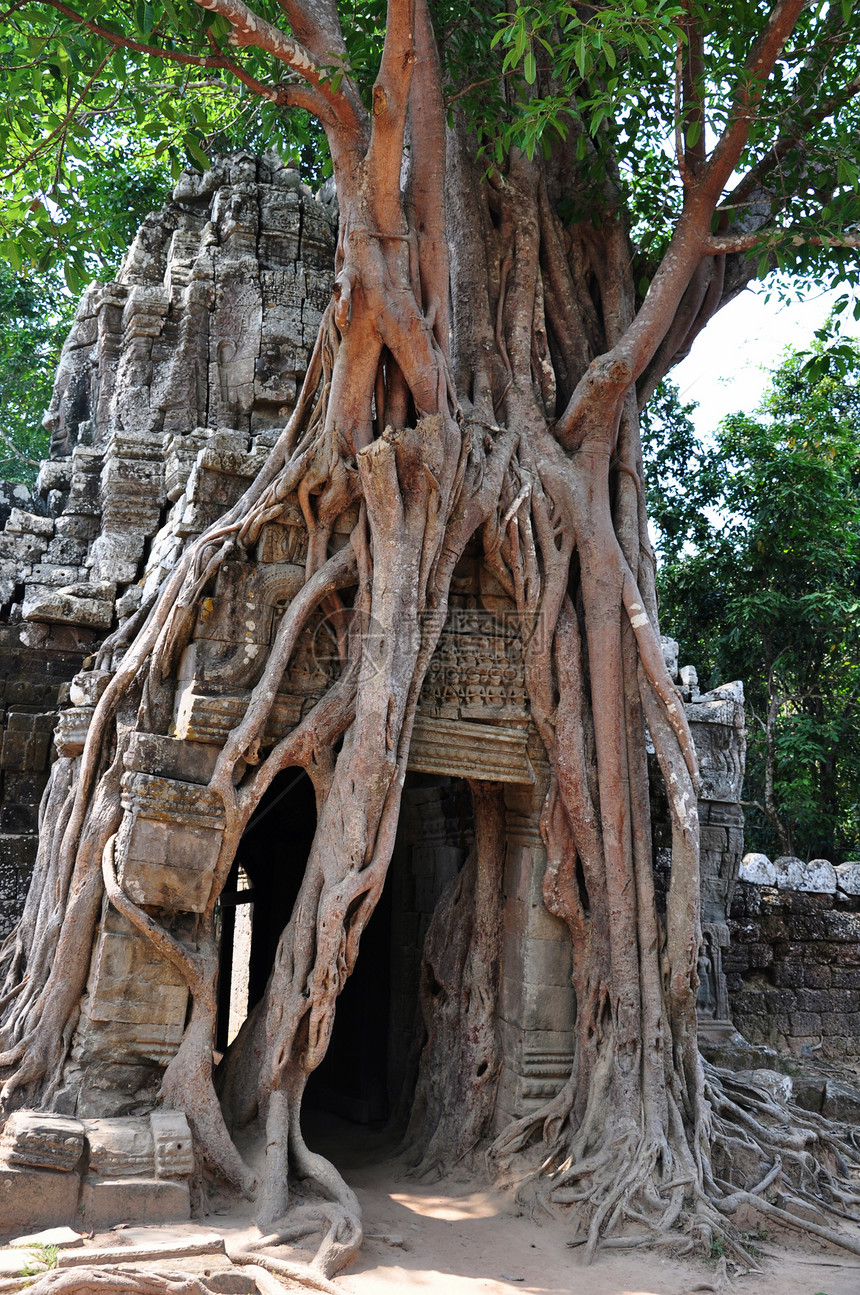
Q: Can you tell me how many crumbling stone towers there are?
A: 1